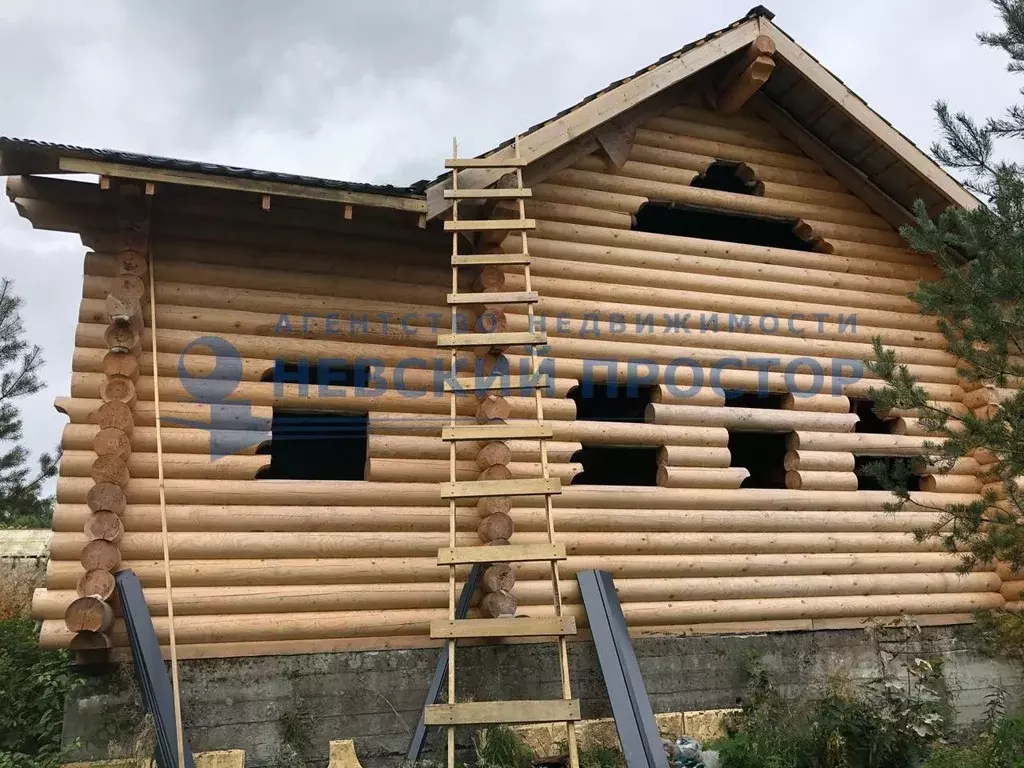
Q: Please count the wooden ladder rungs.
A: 12